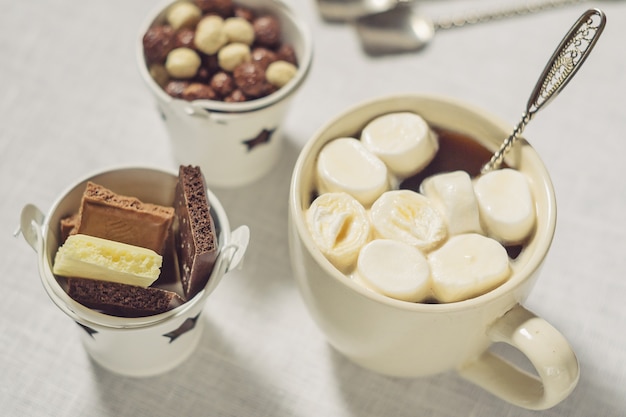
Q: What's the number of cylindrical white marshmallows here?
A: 8